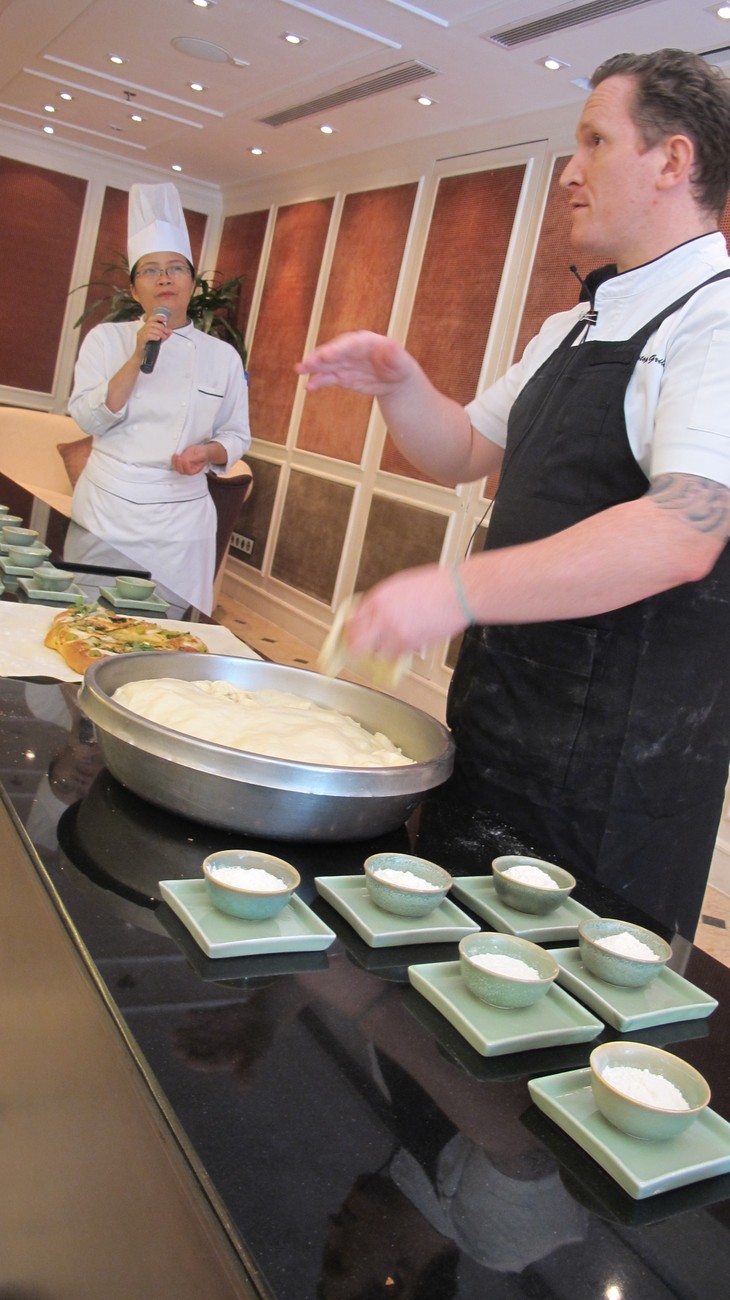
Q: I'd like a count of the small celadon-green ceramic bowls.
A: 12